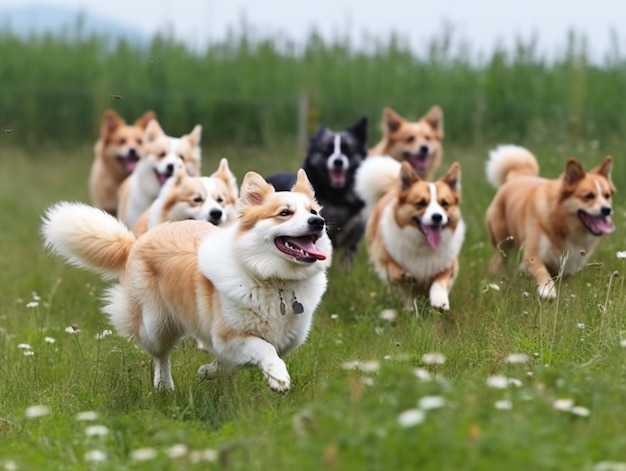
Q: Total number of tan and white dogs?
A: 7